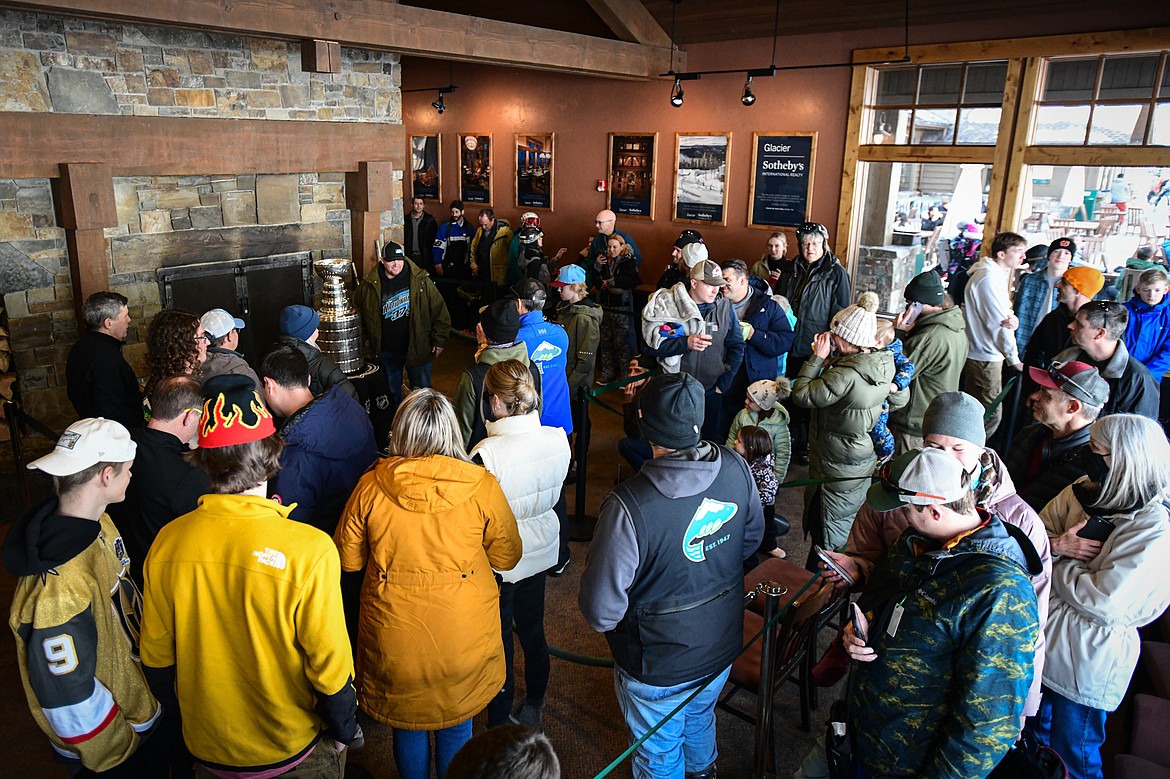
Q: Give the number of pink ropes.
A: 0